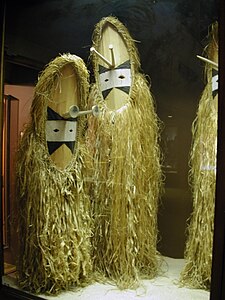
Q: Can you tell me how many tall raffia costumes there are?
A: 3